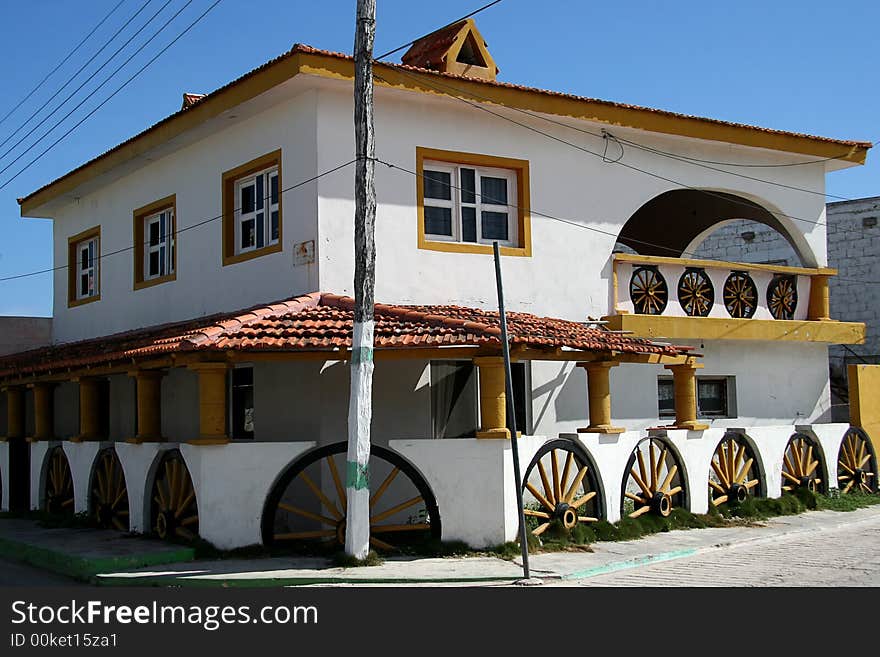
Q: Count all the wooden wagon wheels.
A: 13